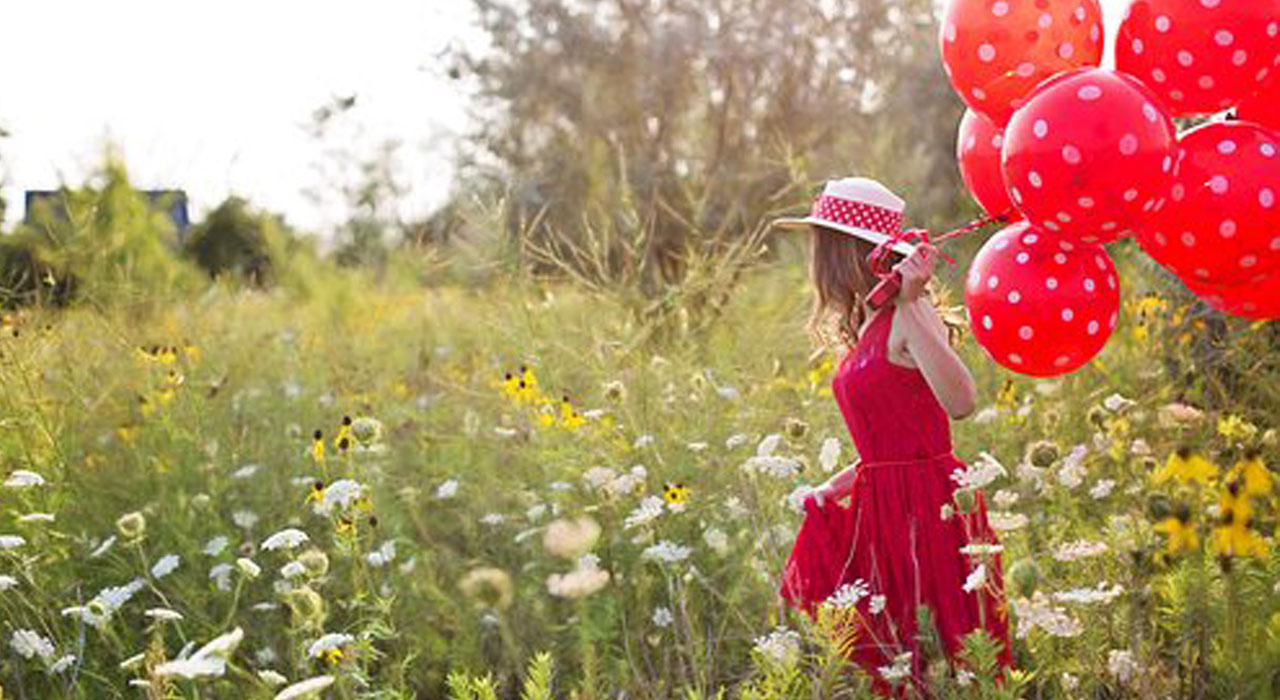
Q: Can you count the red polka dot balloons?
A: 8